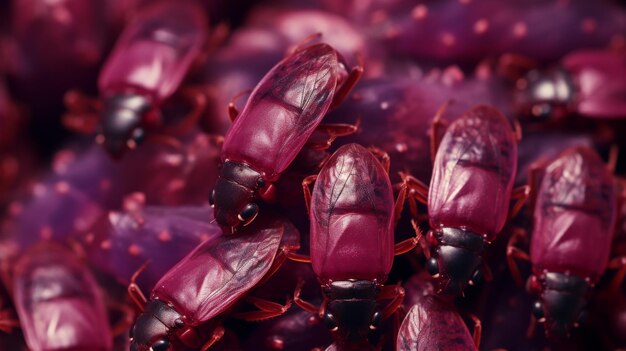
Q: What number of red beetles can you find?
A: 9